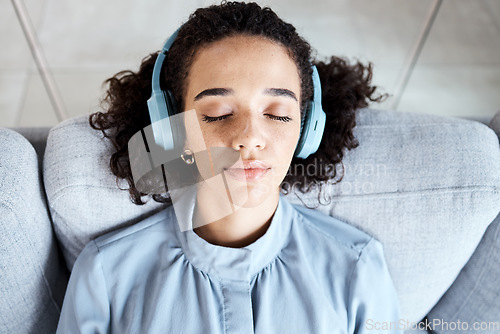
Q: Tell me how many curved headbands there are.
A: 1